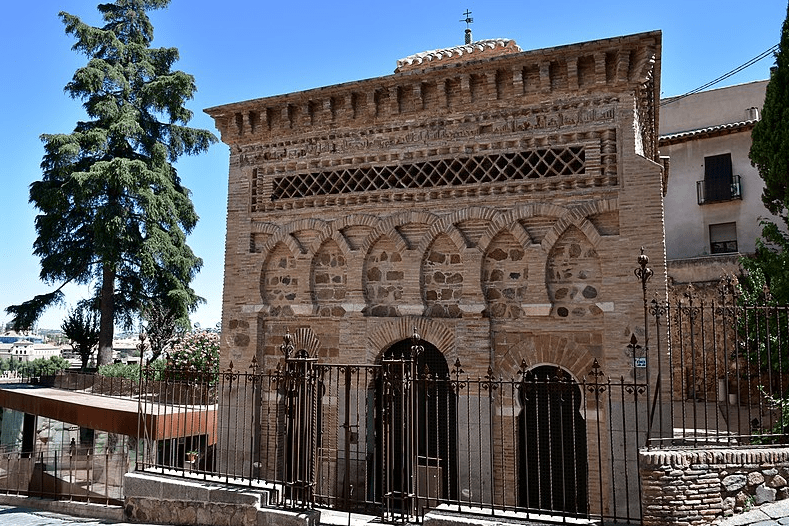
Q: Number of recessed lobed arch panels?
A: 6